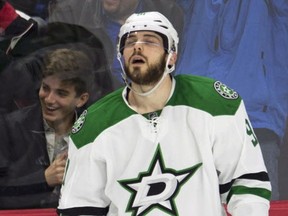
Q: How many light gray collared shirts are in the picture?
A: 1